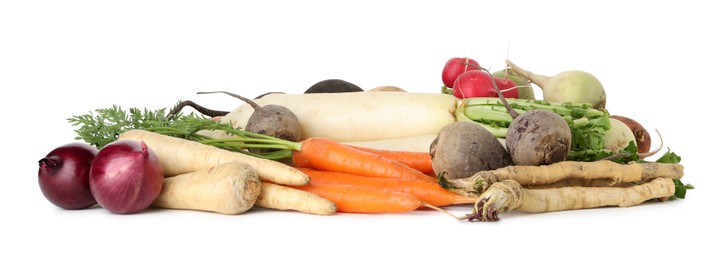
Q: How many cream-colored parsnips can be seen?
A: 3